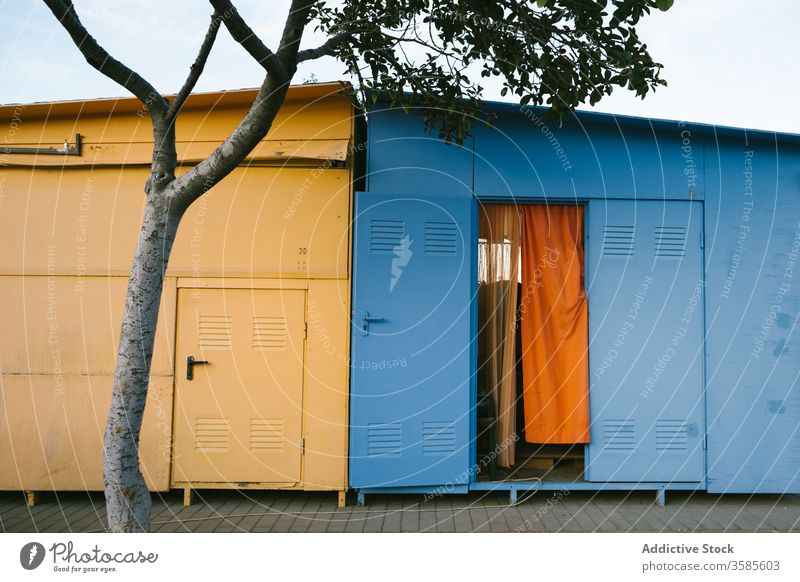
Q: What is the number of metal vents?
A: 12